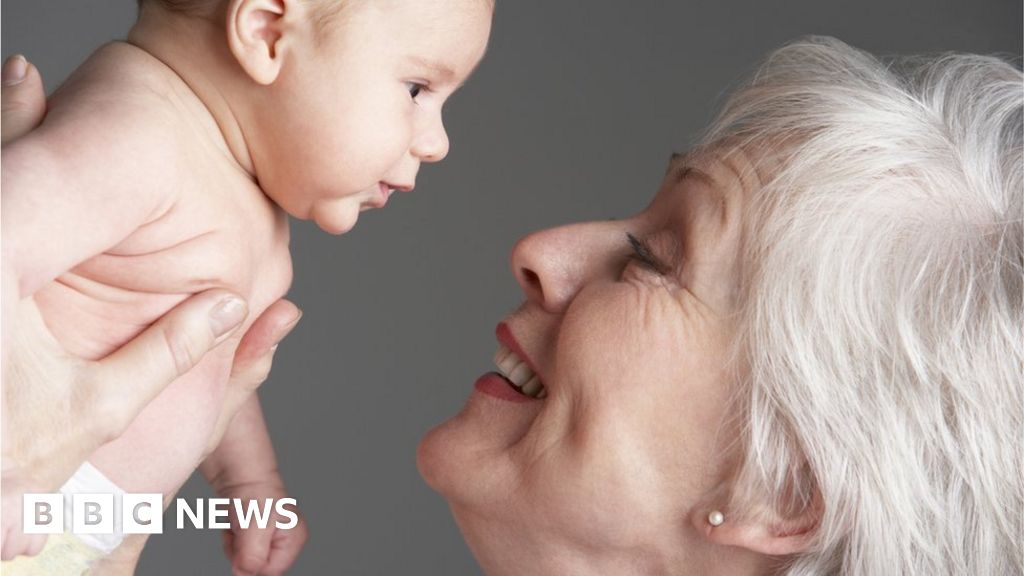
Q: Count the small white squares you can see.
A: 3